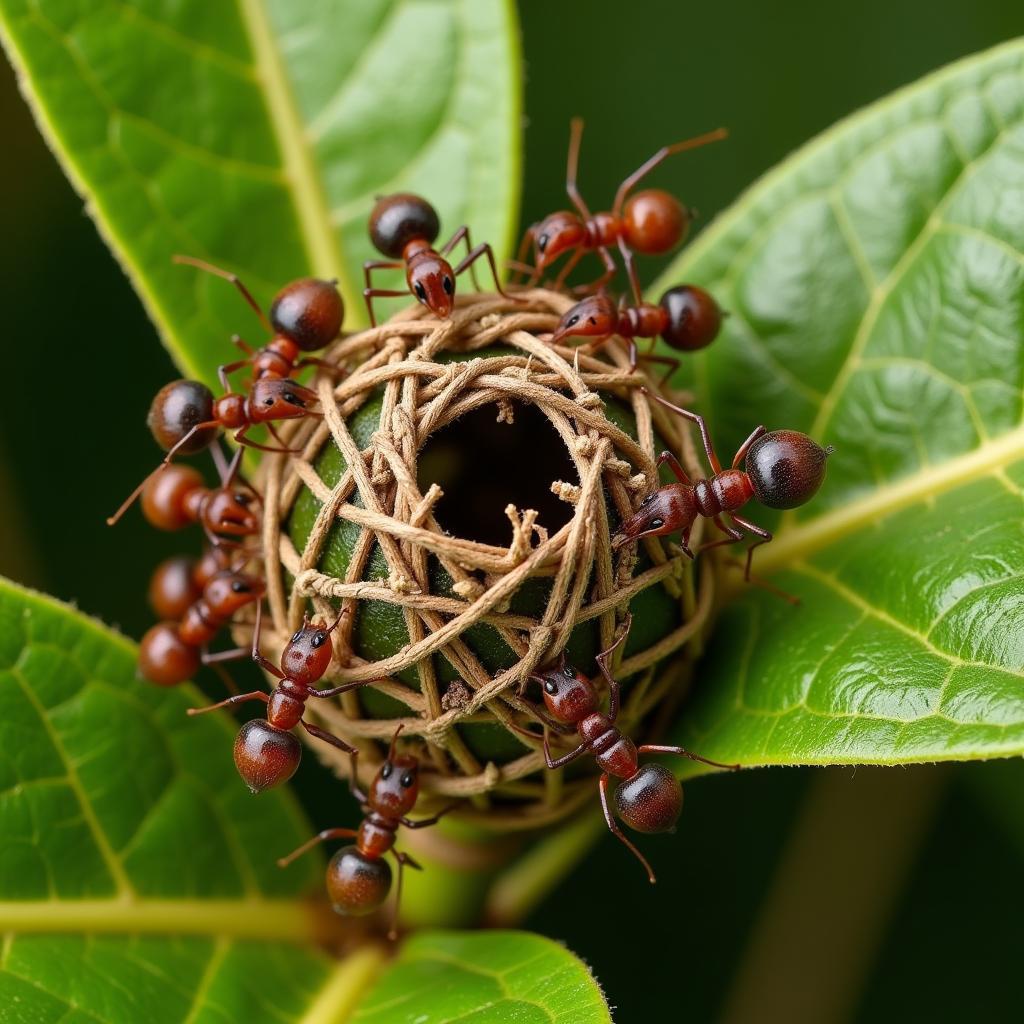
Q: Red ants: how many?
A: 12